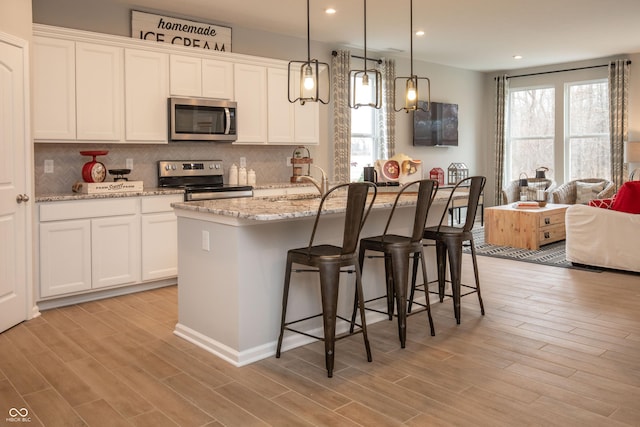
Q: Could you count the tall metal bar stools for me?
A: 3